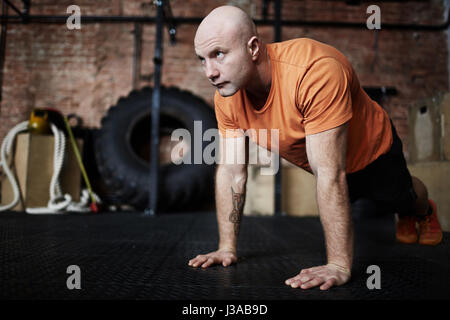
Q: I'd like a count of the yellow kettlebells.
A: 1